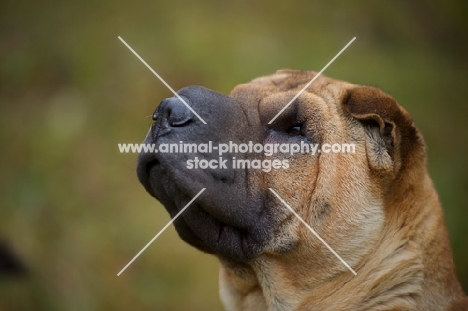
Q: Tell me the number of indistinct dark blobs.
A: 1